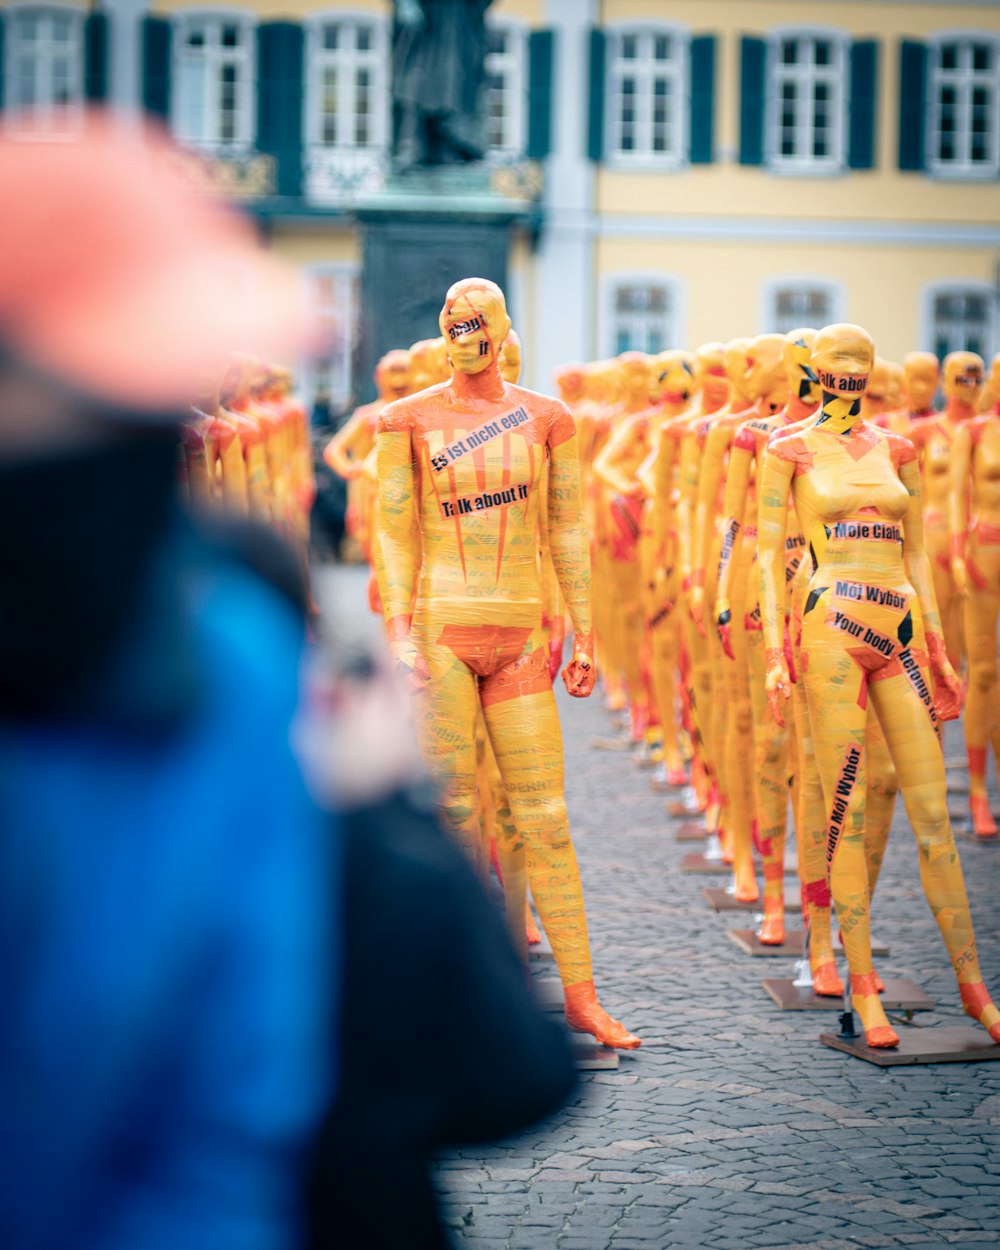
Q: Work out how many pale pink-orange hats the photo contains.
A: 1